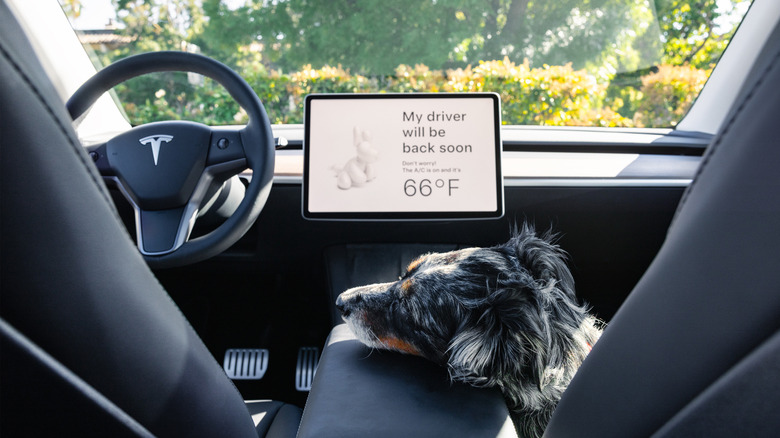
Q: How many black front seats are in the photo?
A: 2